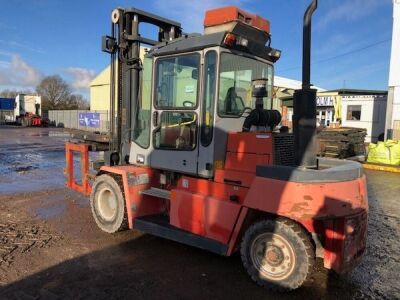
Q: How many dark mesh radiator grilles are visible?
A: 1